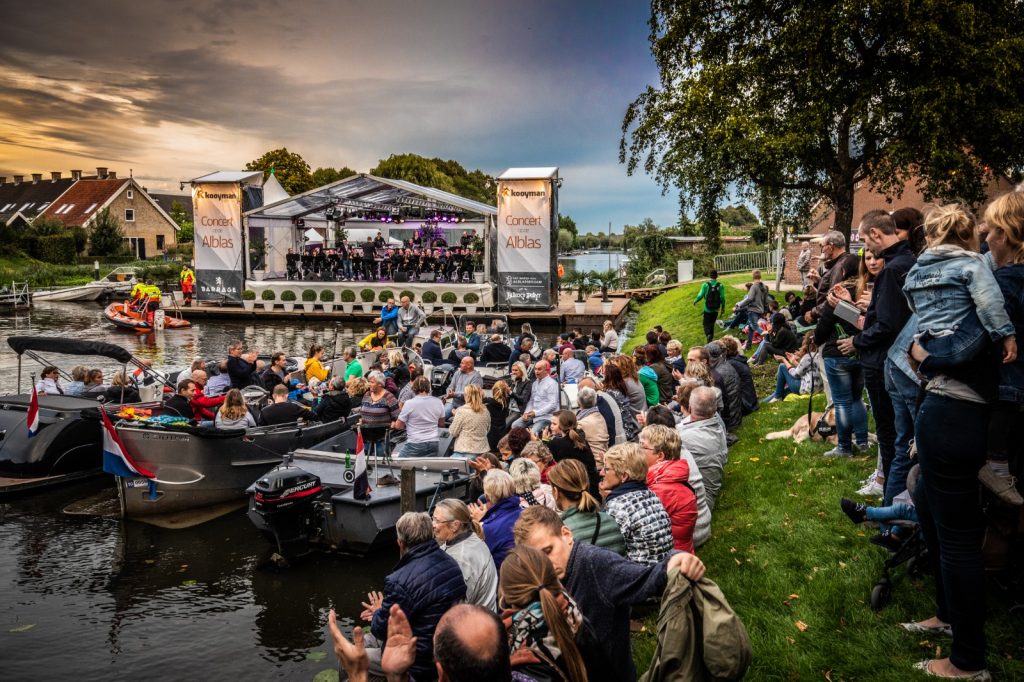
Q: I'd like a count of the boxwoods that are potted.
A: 12